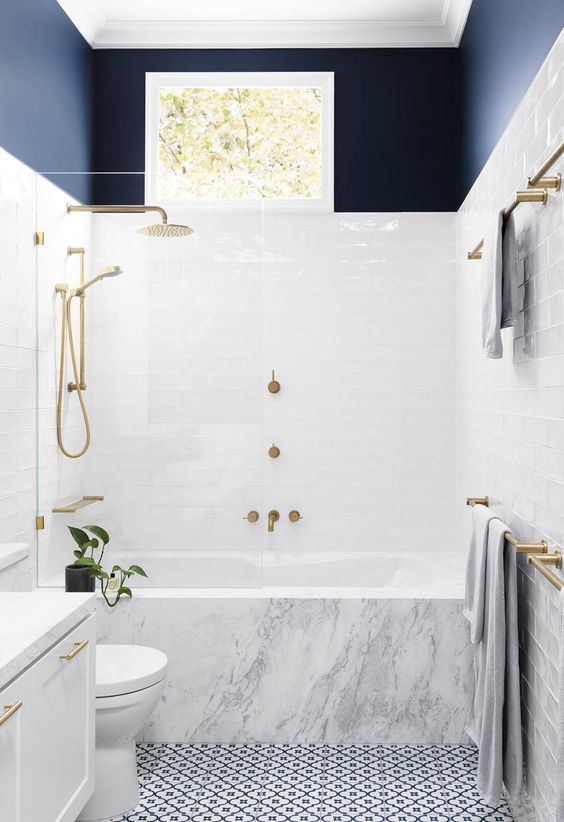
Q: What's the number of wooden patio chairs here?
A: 0